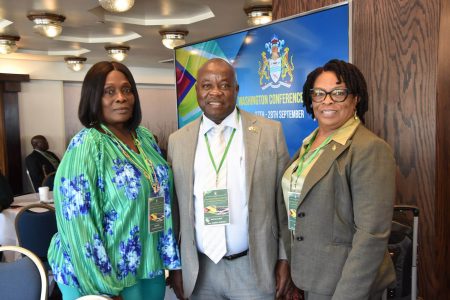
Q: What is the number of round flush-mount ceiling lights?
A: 7